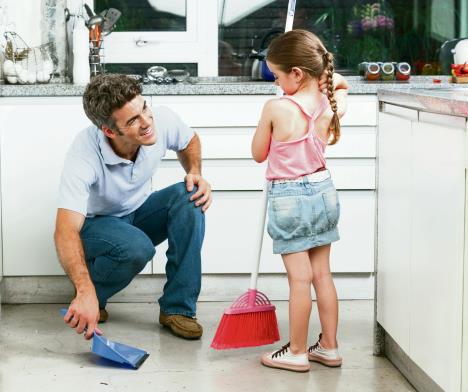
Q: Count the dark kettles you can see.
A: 1